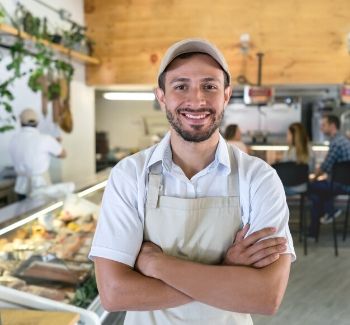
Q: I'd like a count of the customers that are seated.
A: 3